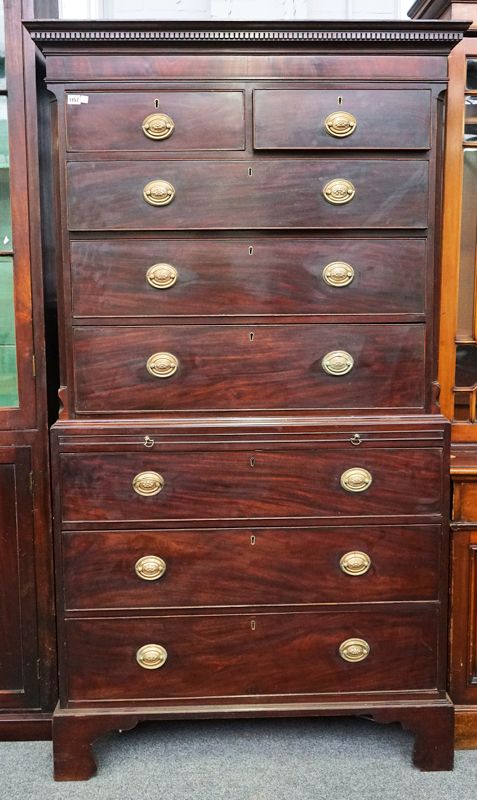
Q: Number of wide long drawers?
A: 6